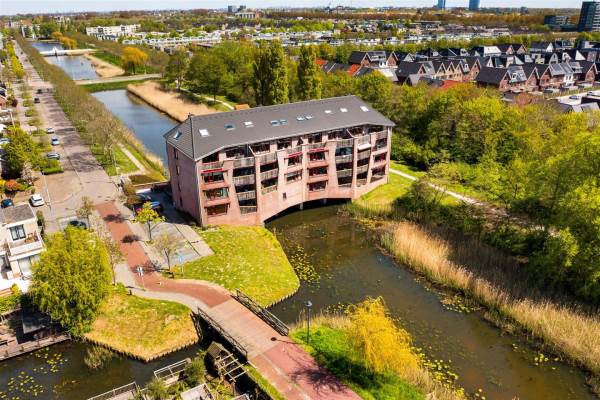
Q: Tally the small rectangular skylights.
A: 11